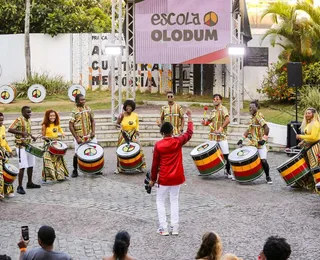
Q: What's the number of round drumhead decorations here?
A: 3